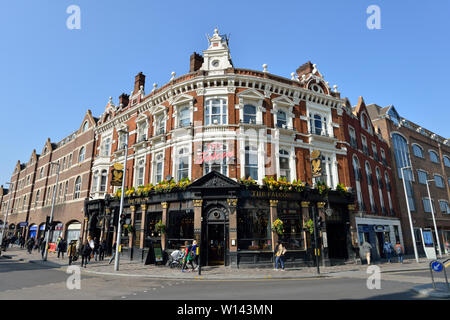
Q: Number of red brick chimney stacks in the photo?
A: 4